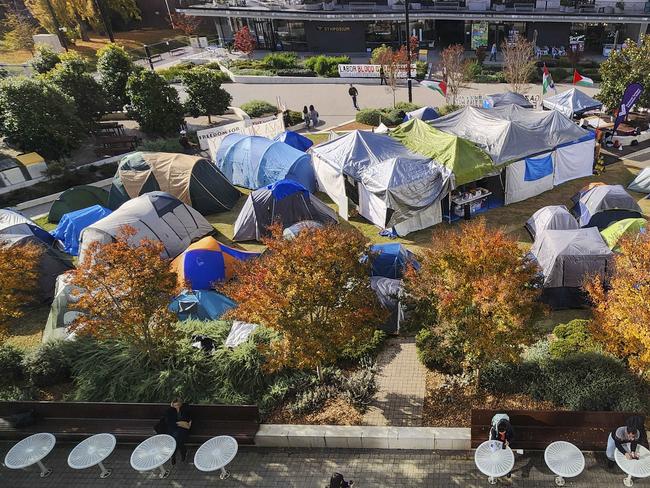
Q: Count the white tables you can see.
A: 7